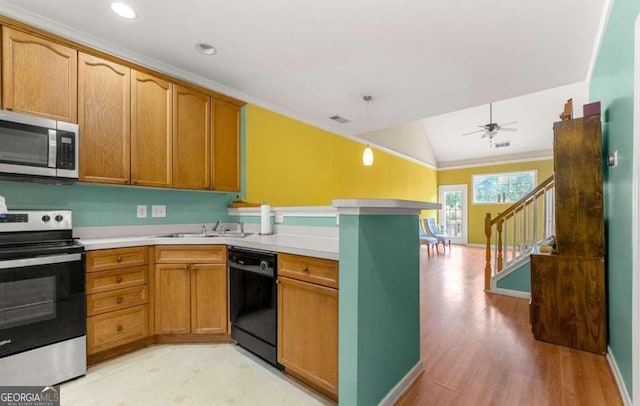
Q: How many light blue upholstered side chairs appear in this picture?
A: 2